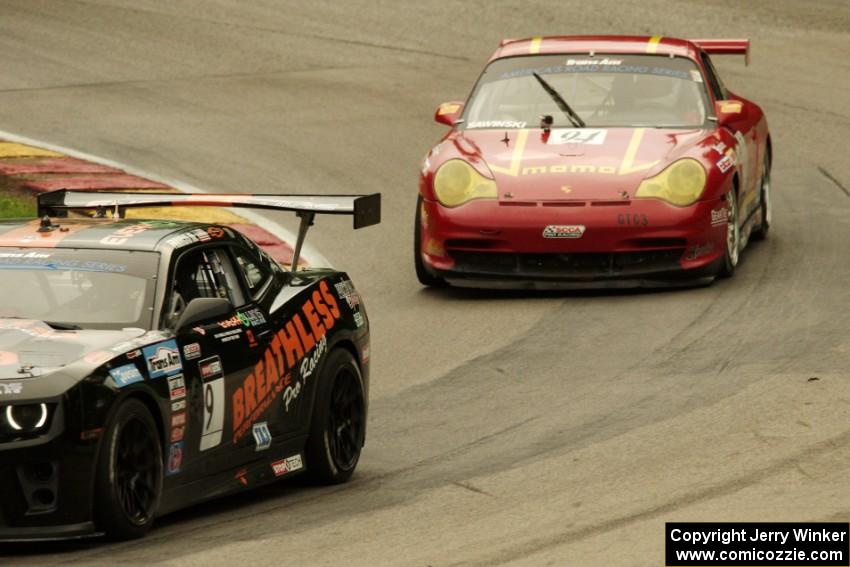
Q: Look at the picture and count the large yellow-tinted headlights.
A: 2